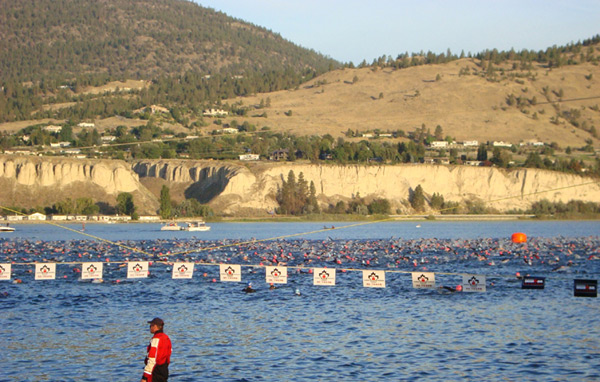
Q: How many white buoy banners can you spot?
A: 11